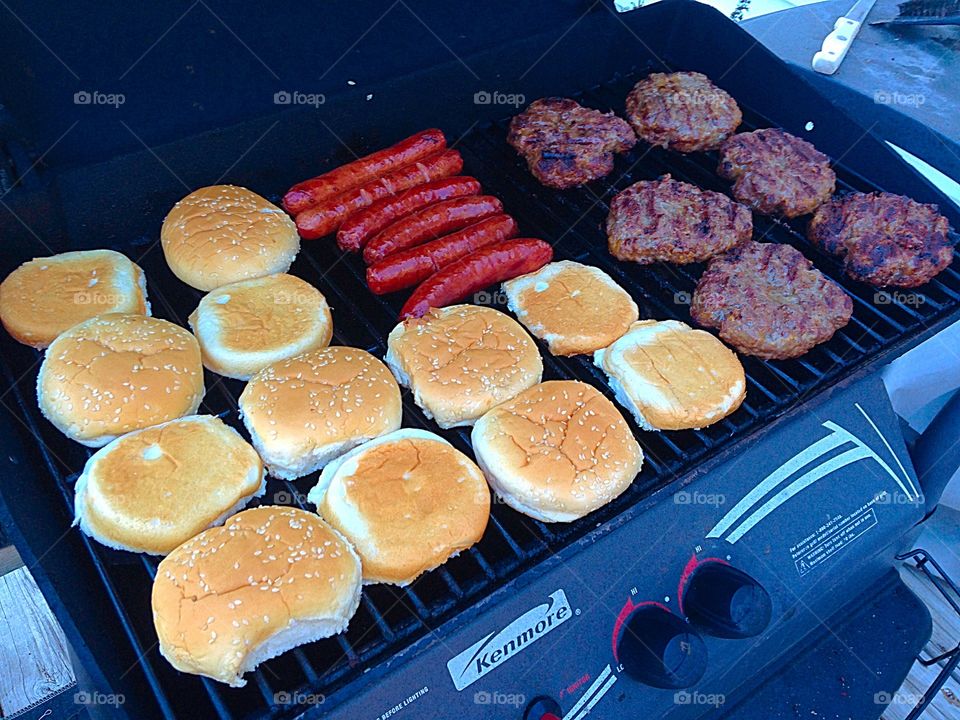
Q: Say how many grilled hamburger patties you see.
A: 6